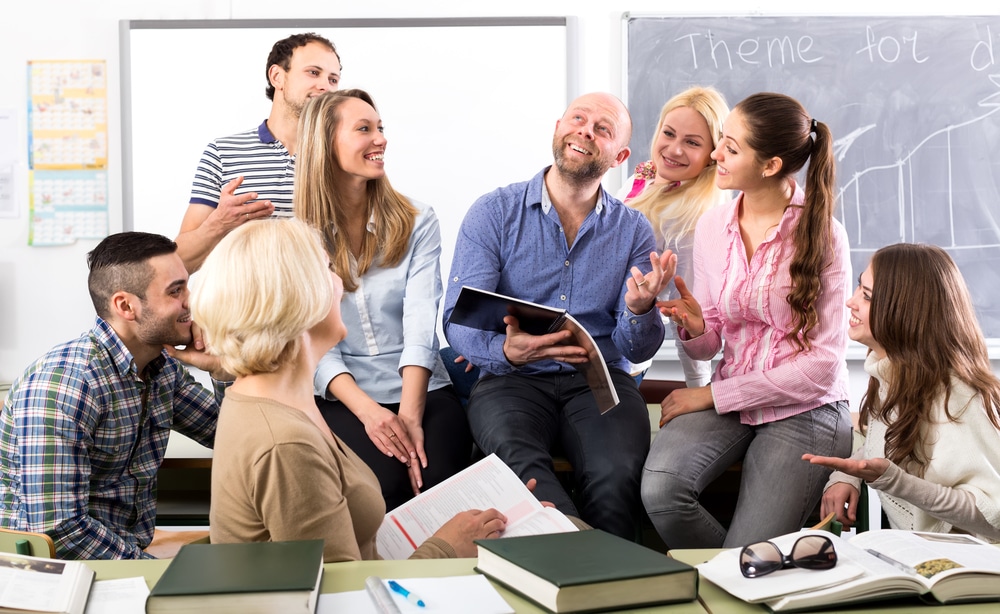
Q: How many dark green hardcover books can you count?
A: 2